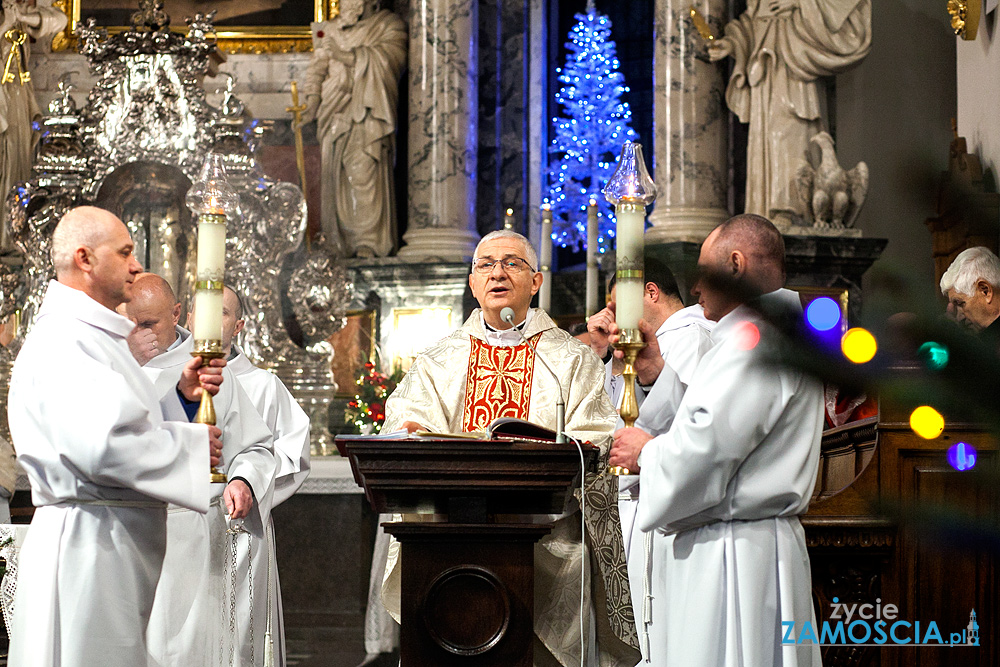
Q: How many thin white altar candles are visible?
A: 3